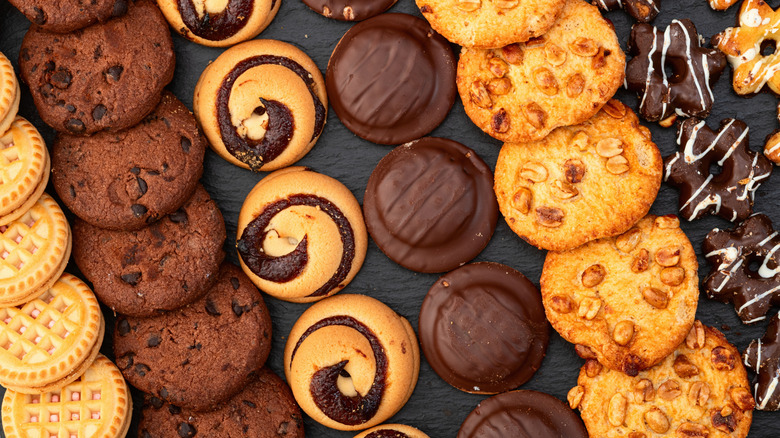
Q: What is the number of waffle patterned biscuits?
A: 5